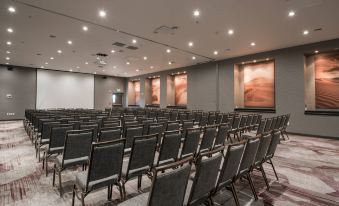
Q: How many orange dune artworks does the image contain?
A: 5